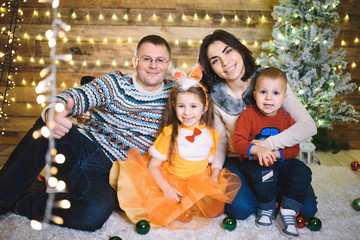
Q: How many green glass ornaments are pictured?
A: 5